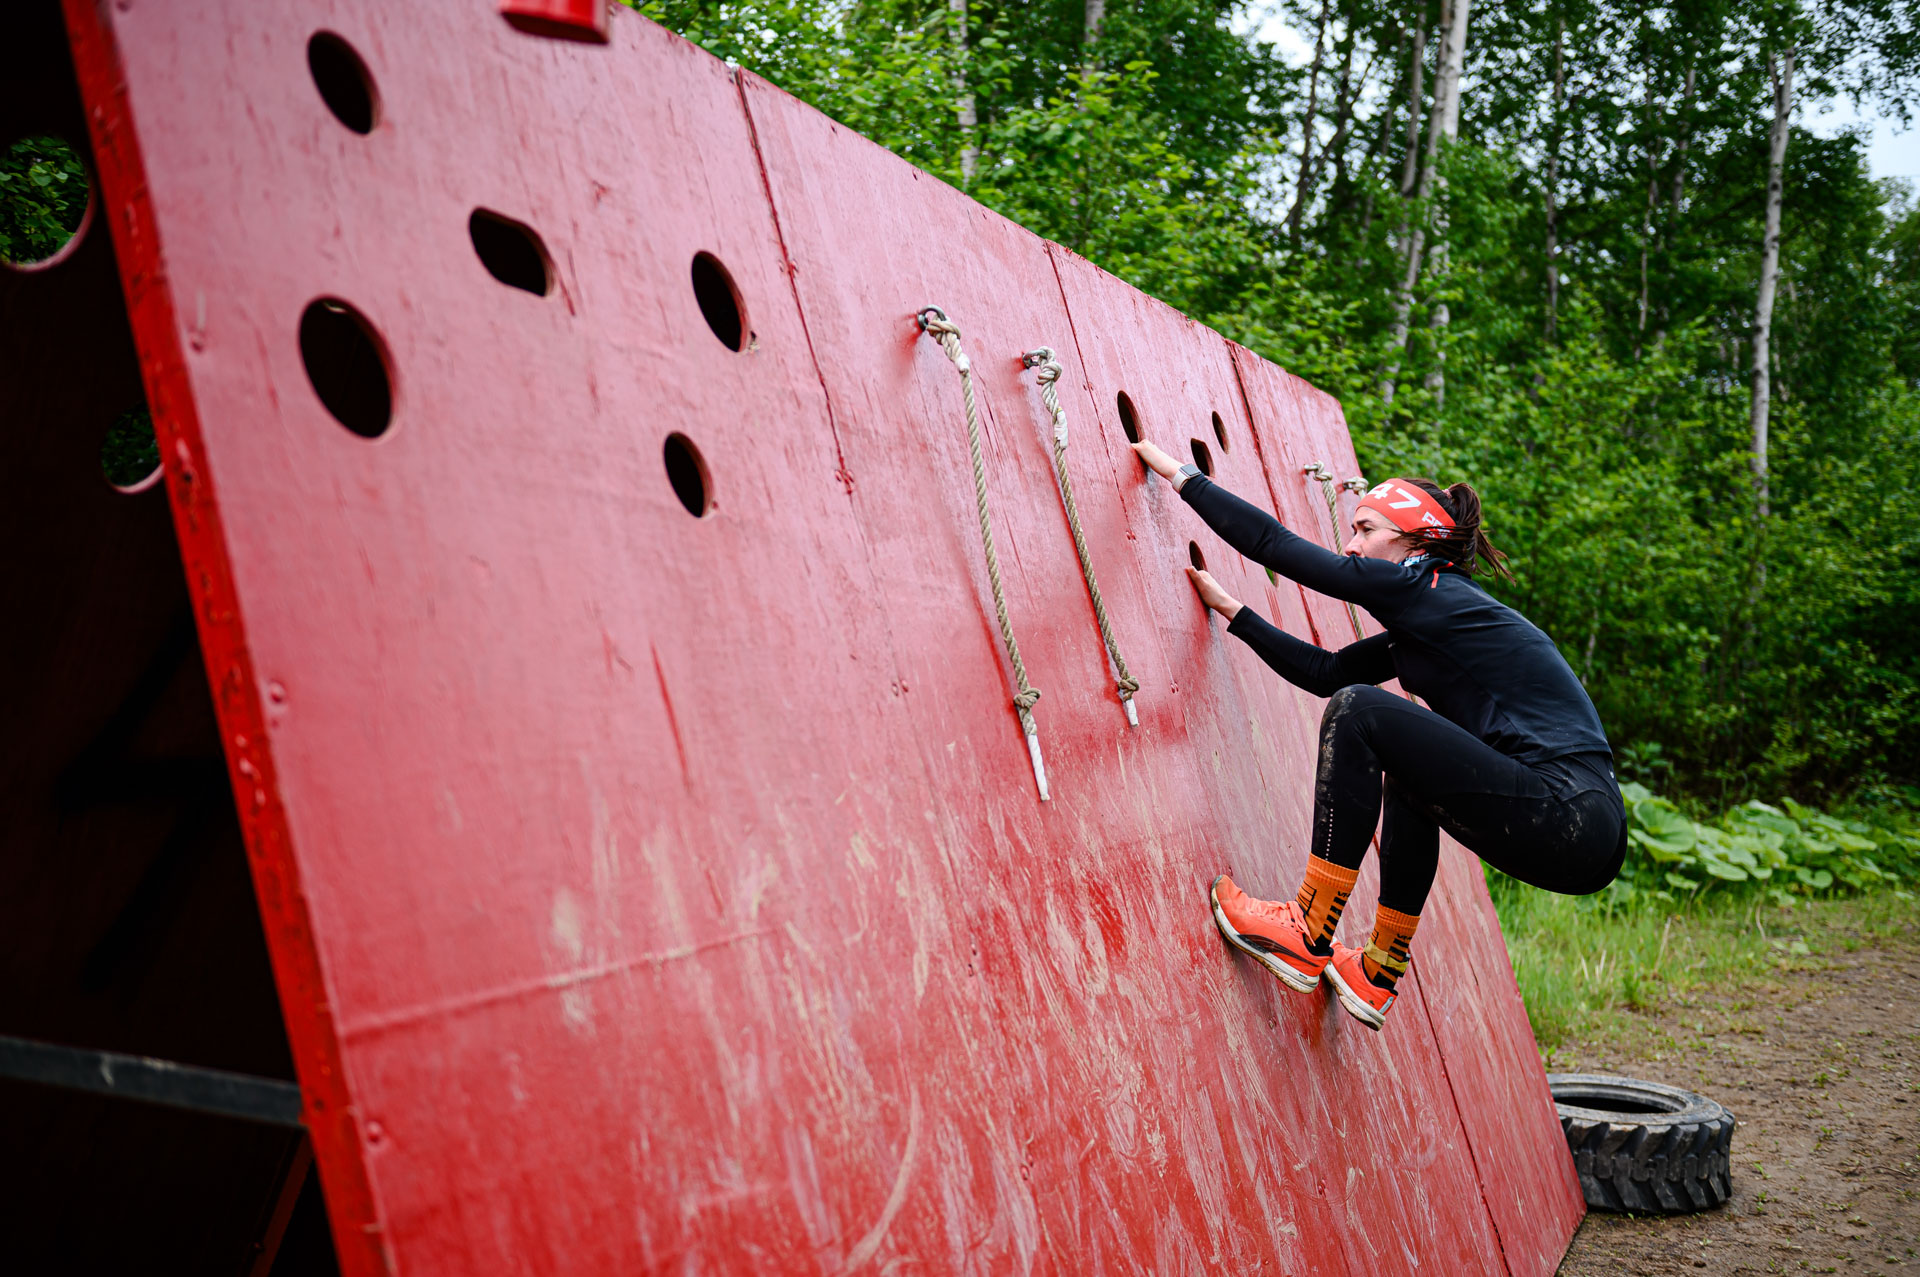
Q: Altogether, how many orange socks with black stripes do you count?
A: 2